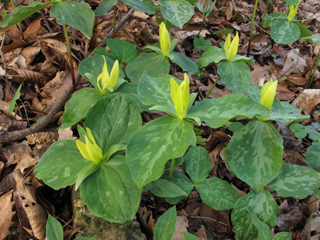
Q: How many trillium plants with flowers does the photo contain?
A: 7